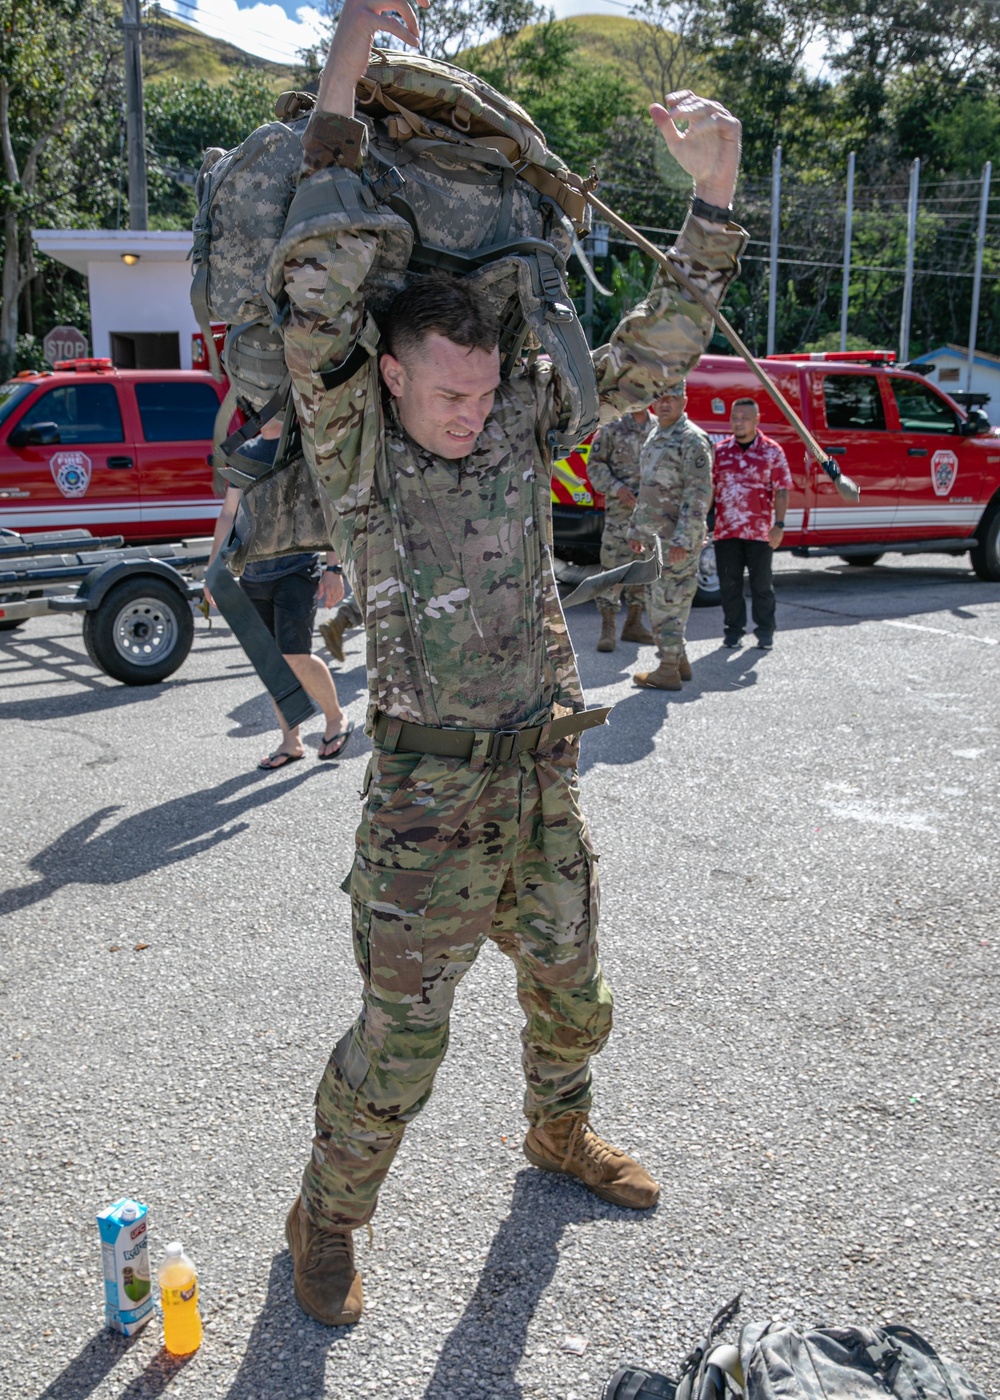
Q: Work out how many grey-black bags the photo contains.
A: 2